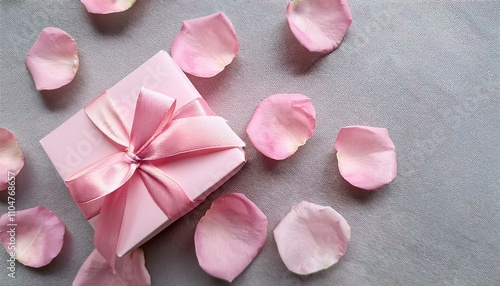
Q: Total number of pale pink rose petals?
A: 11